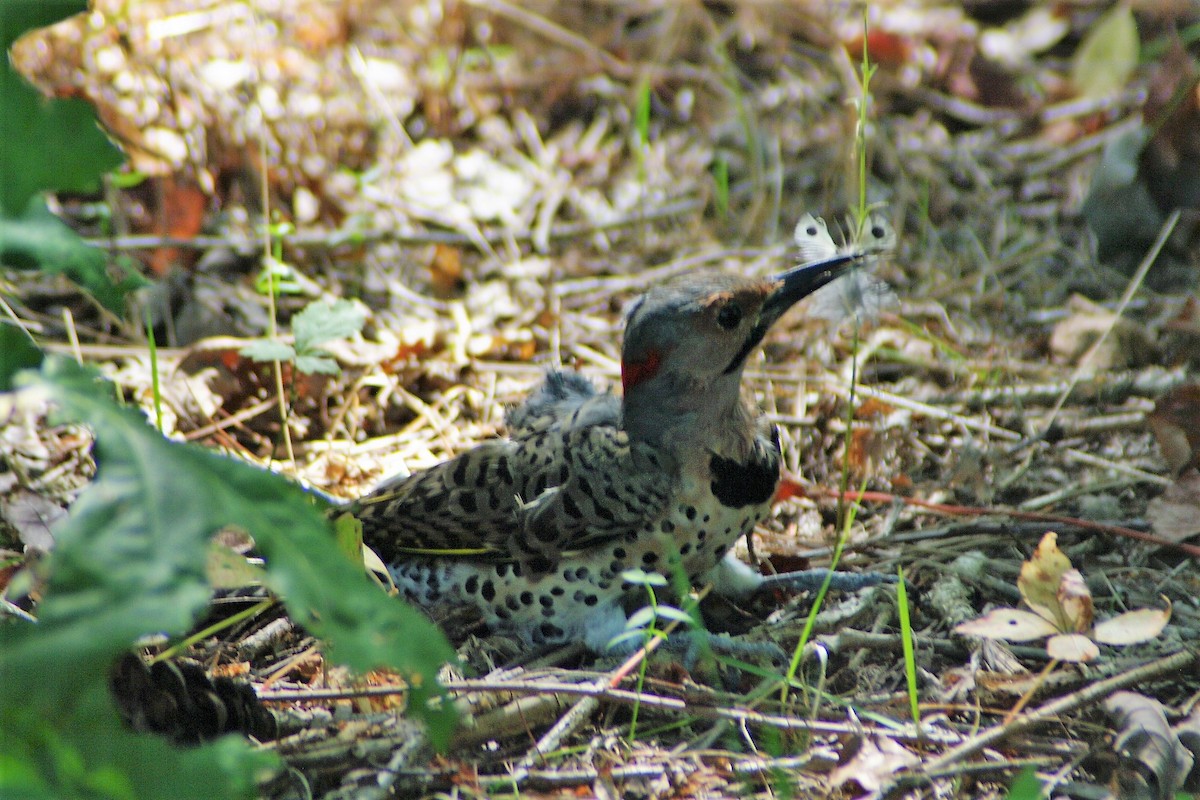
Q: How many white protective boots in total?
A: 0